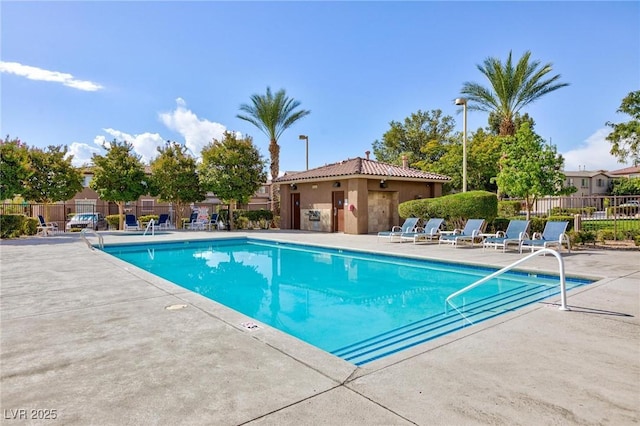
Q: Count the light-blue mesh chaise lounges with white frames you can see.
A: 5